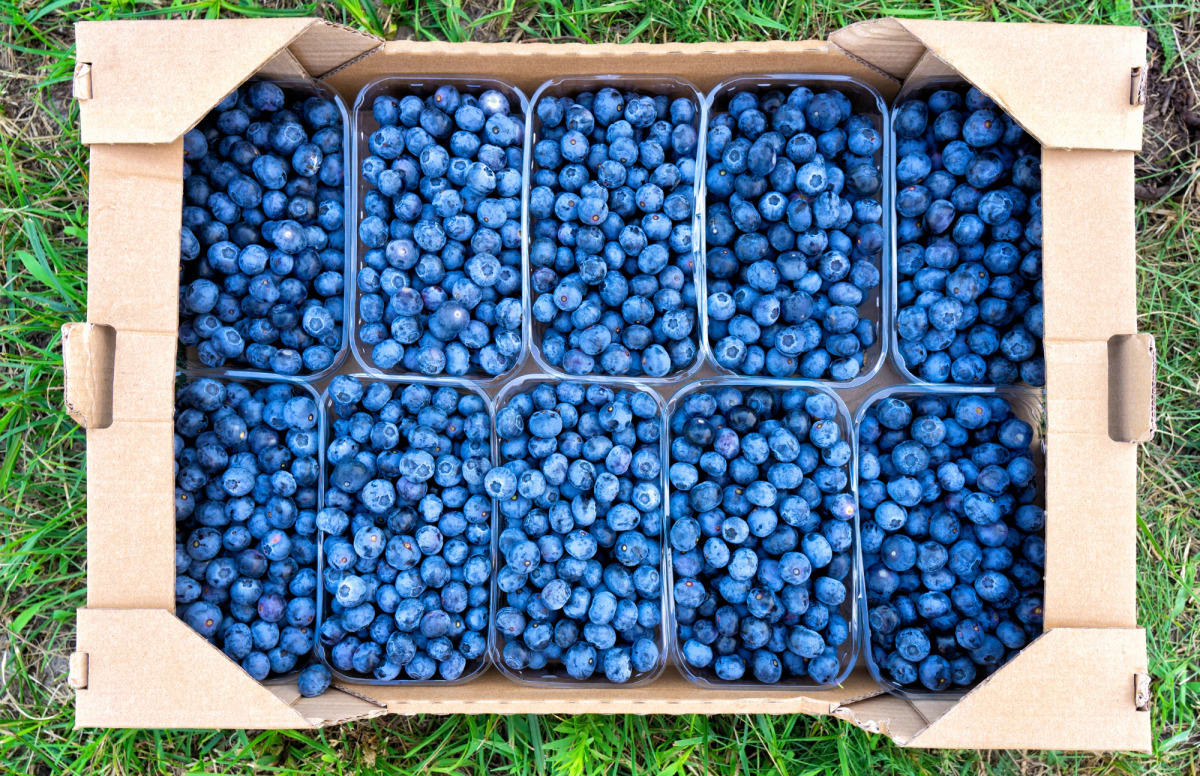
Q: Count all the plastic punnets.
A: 10